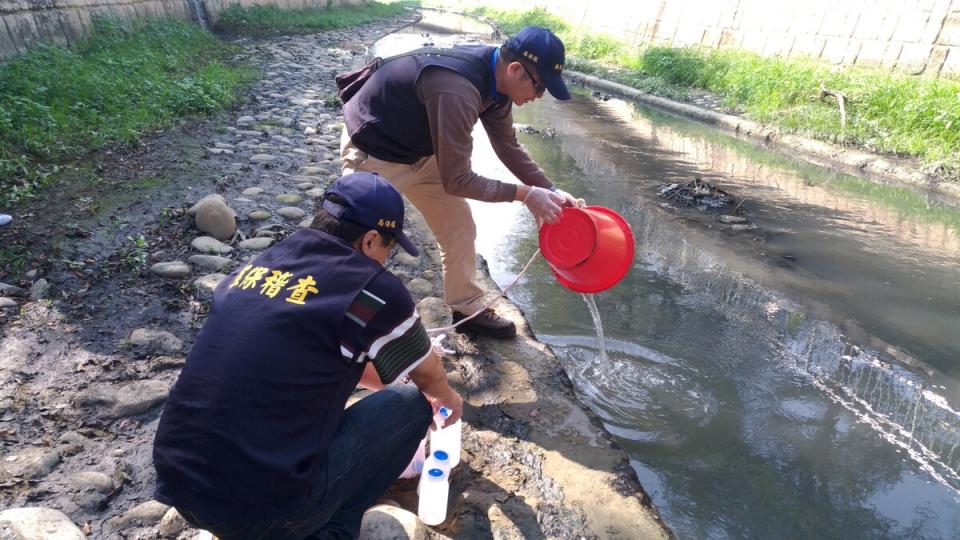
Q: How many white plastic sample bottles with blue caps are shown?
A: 3